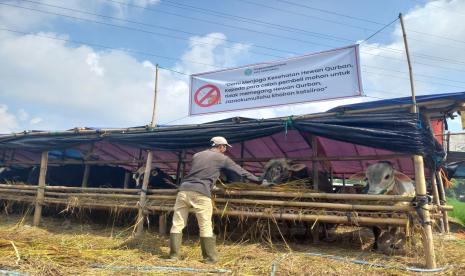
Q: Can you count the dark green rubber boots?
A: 2